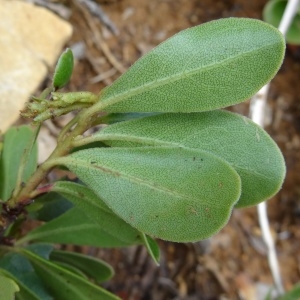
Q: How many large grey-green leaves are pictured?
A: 3